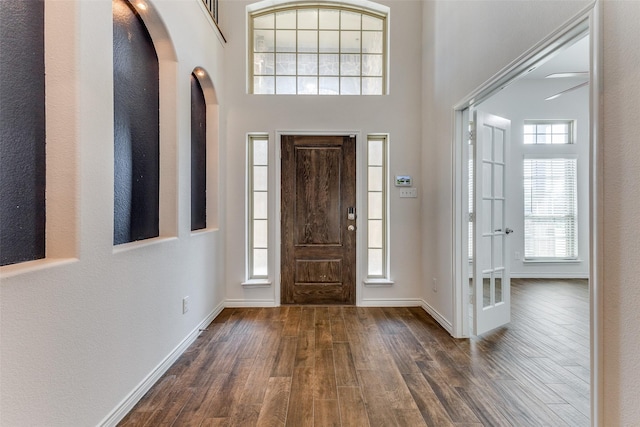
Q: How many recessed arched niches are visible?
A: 3